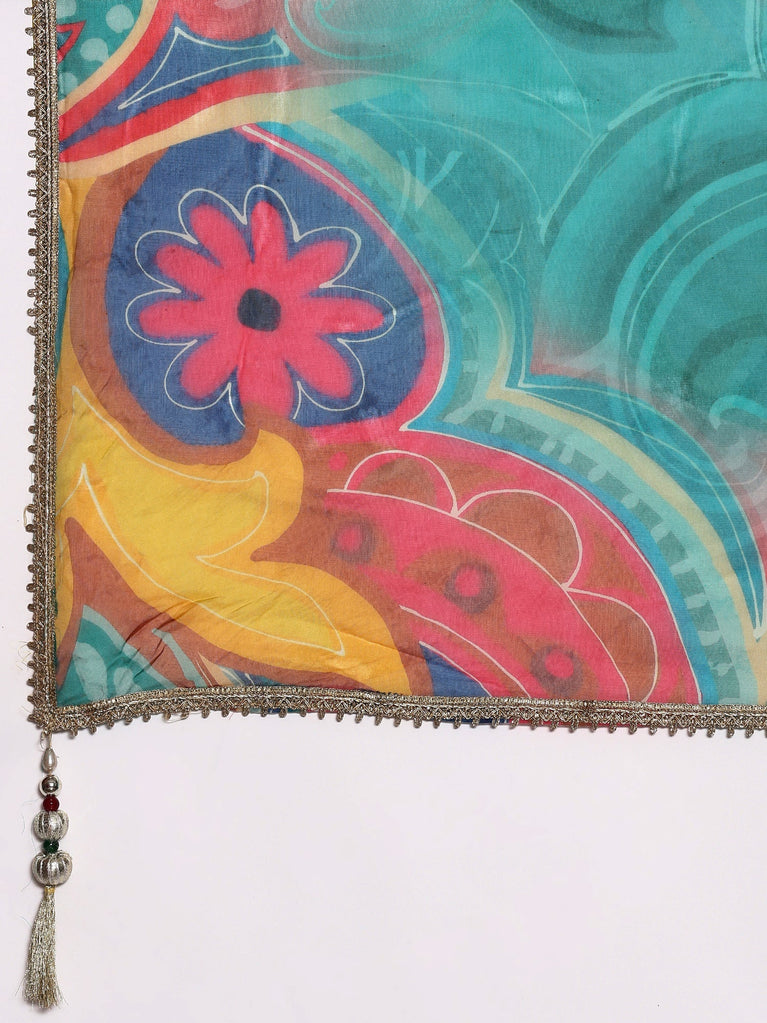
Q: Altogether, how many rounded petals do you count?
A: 9